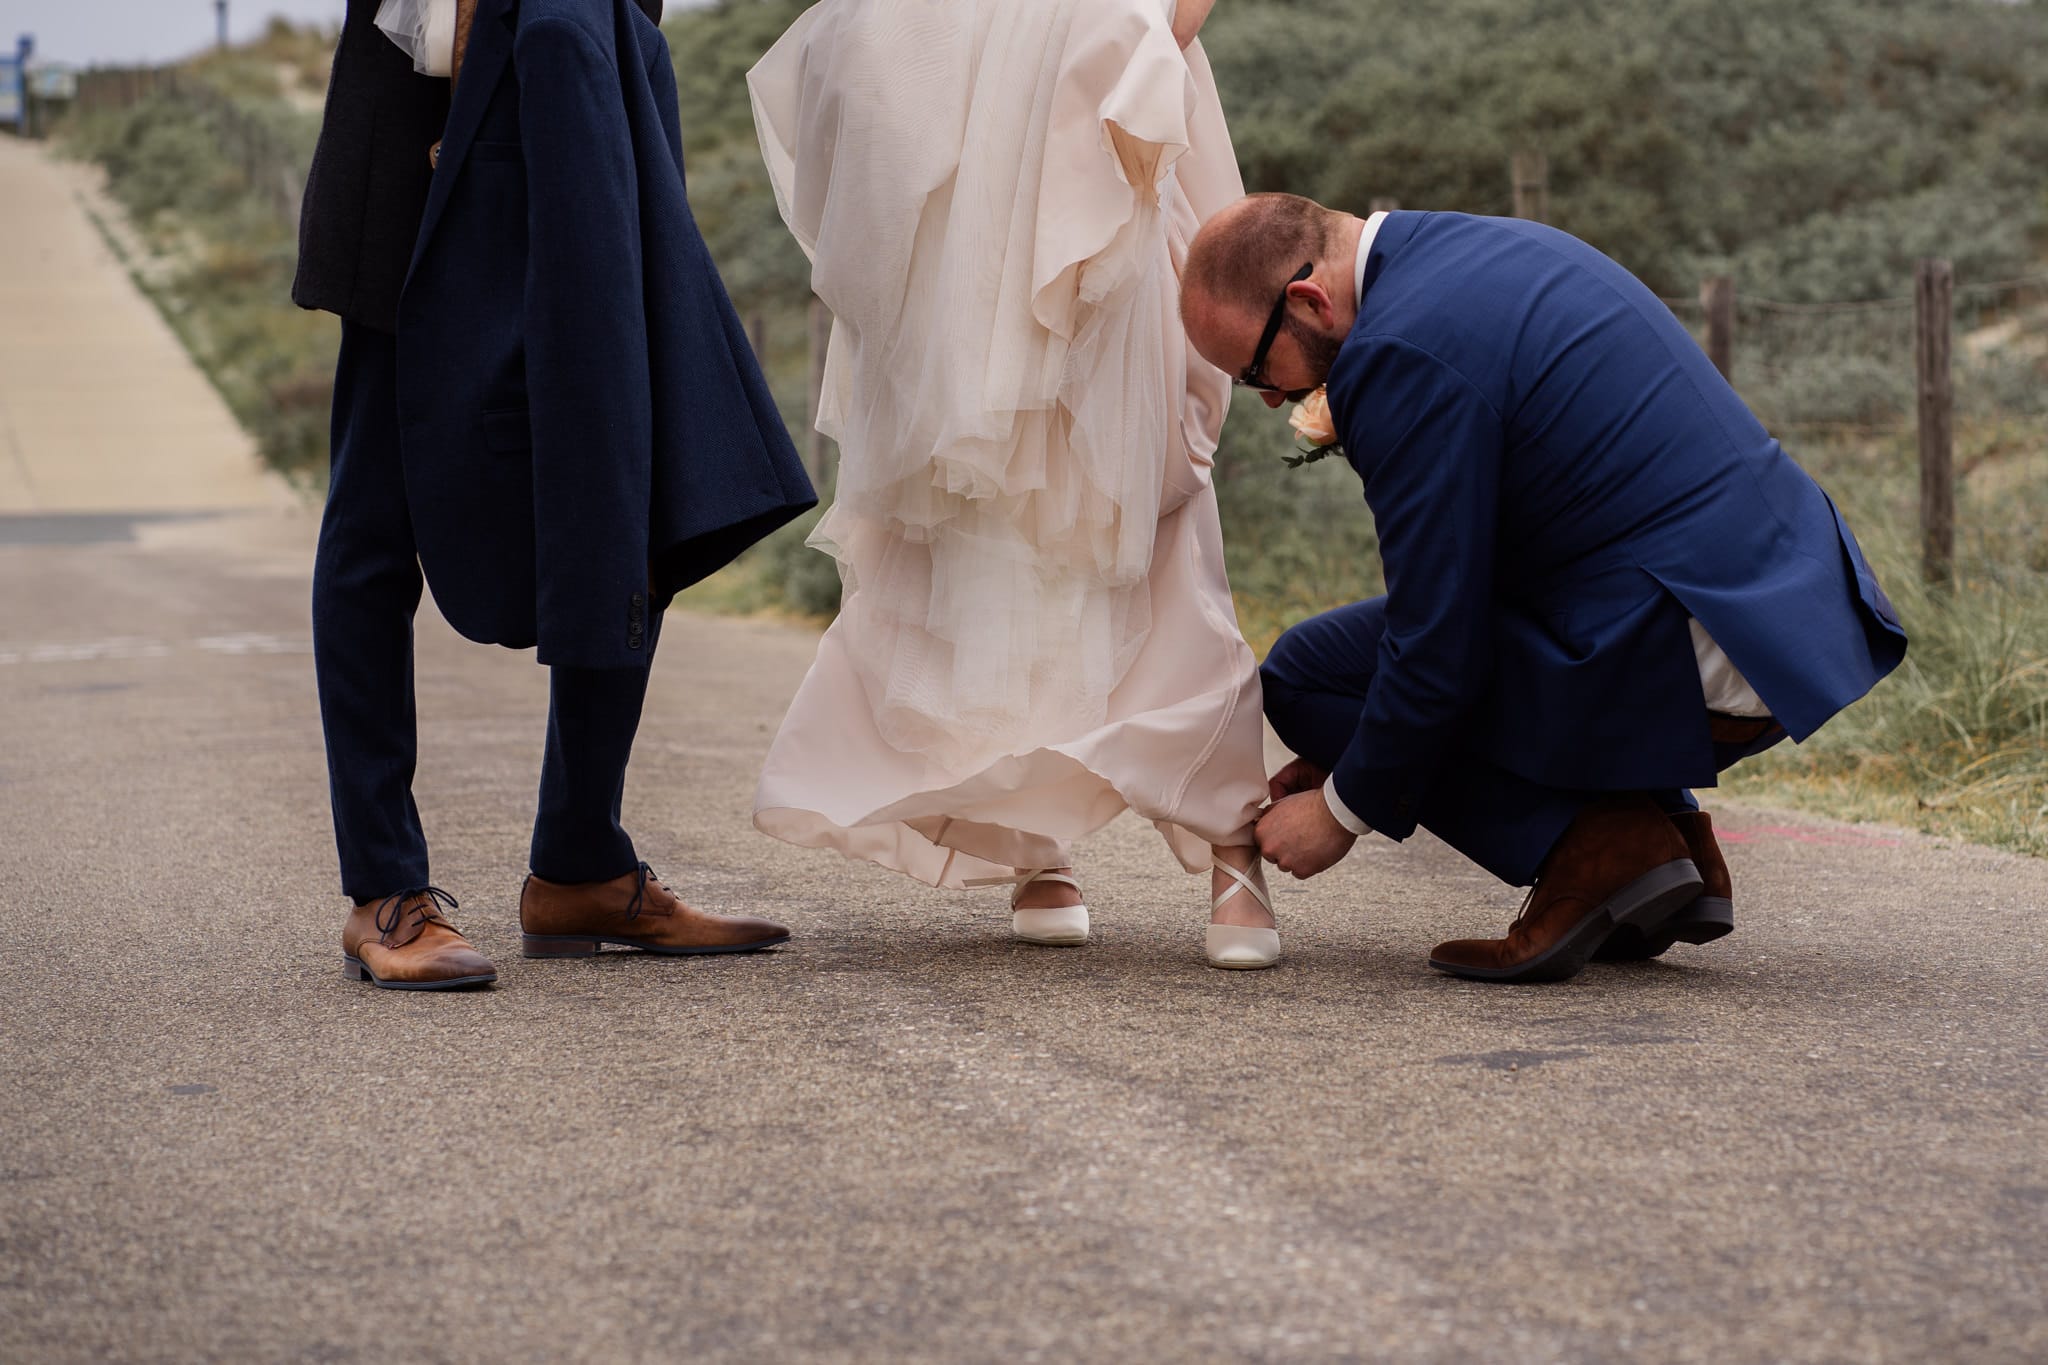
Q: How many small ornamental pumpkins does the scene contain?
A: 0